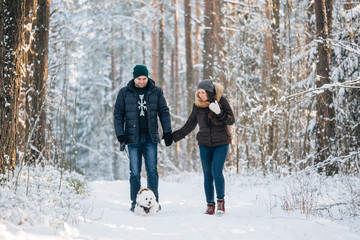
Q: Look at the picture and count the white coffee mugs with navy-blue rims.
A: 0